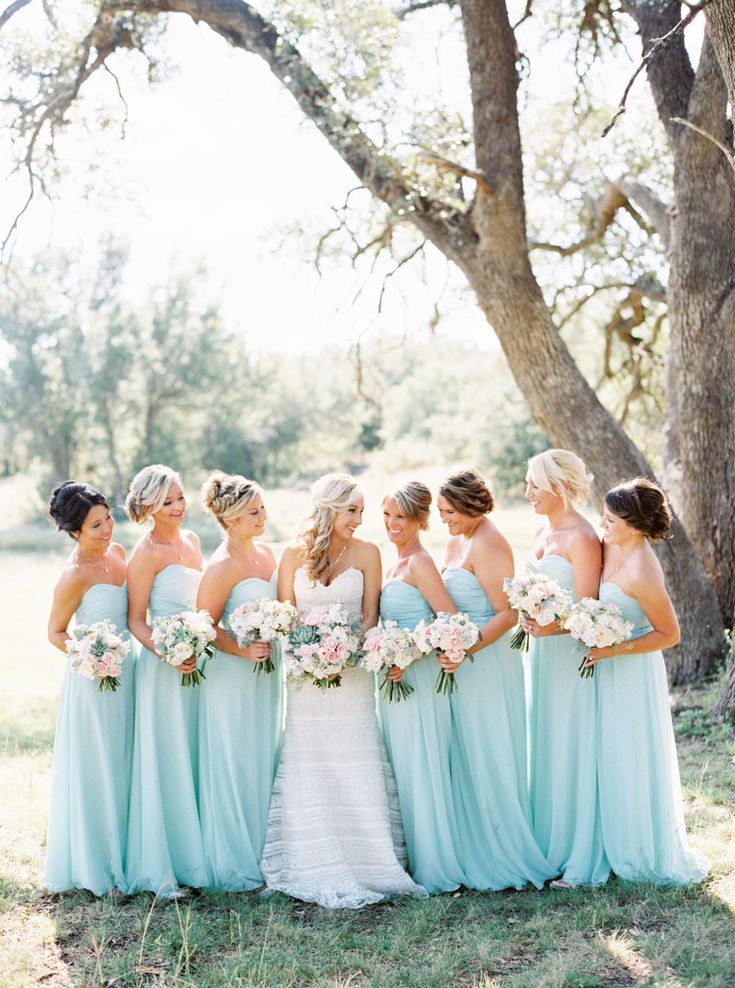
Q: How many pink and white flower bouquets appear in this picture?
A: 8